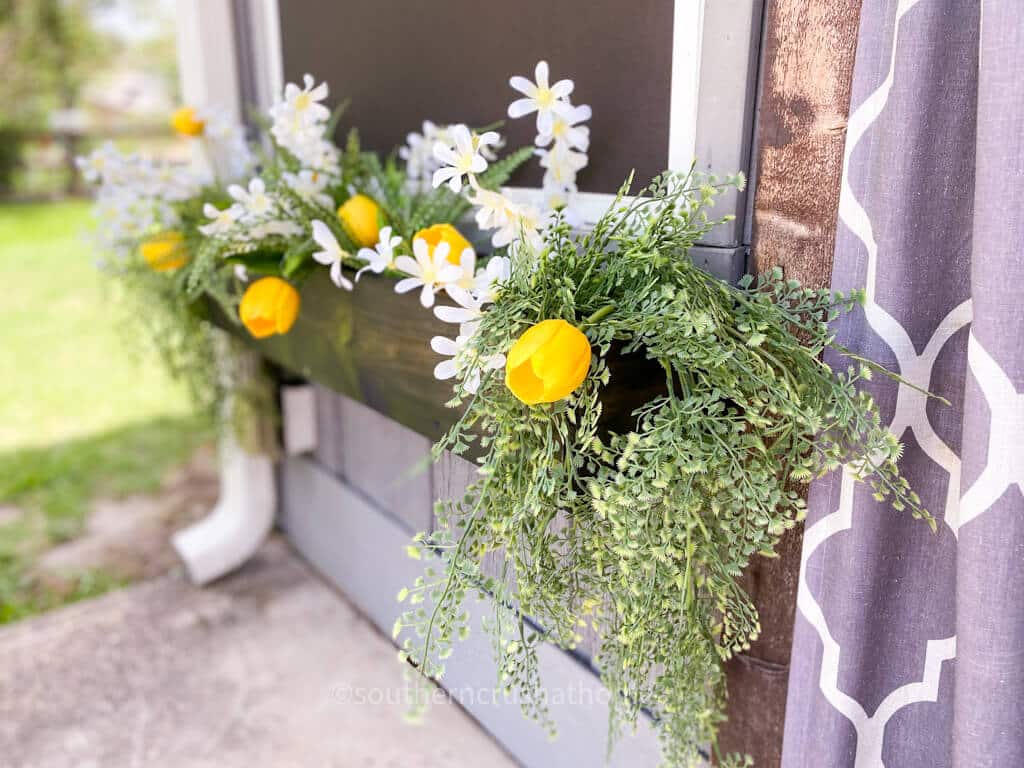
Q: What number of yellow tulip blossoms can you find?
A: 6